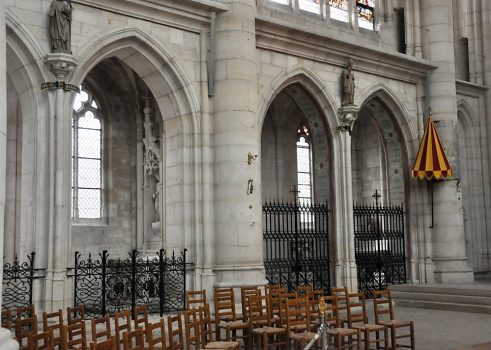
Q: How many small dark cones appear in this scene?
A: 0